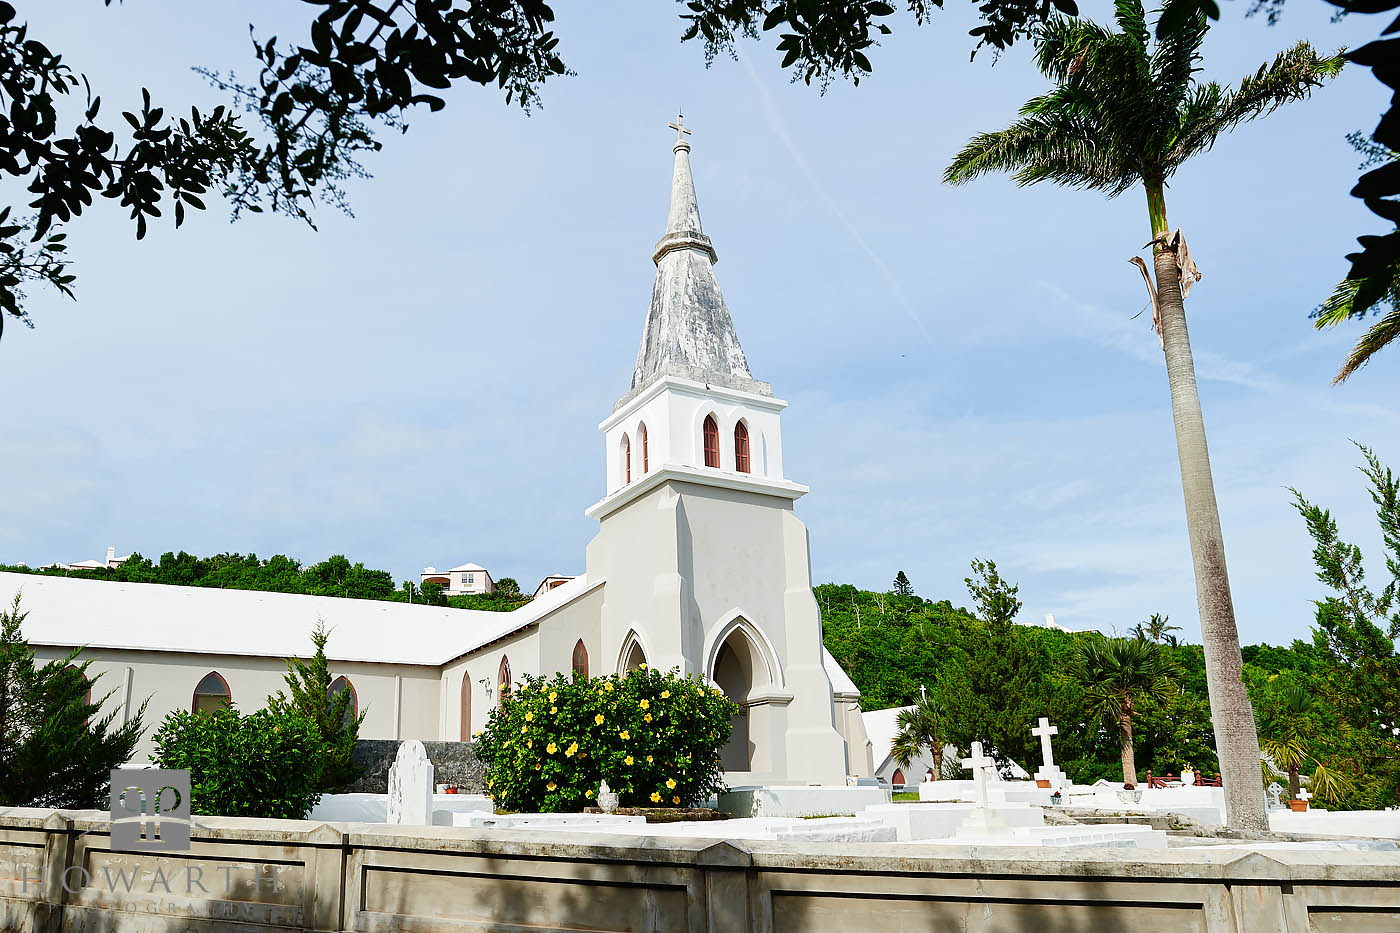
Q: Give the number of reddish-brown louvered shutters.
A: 4